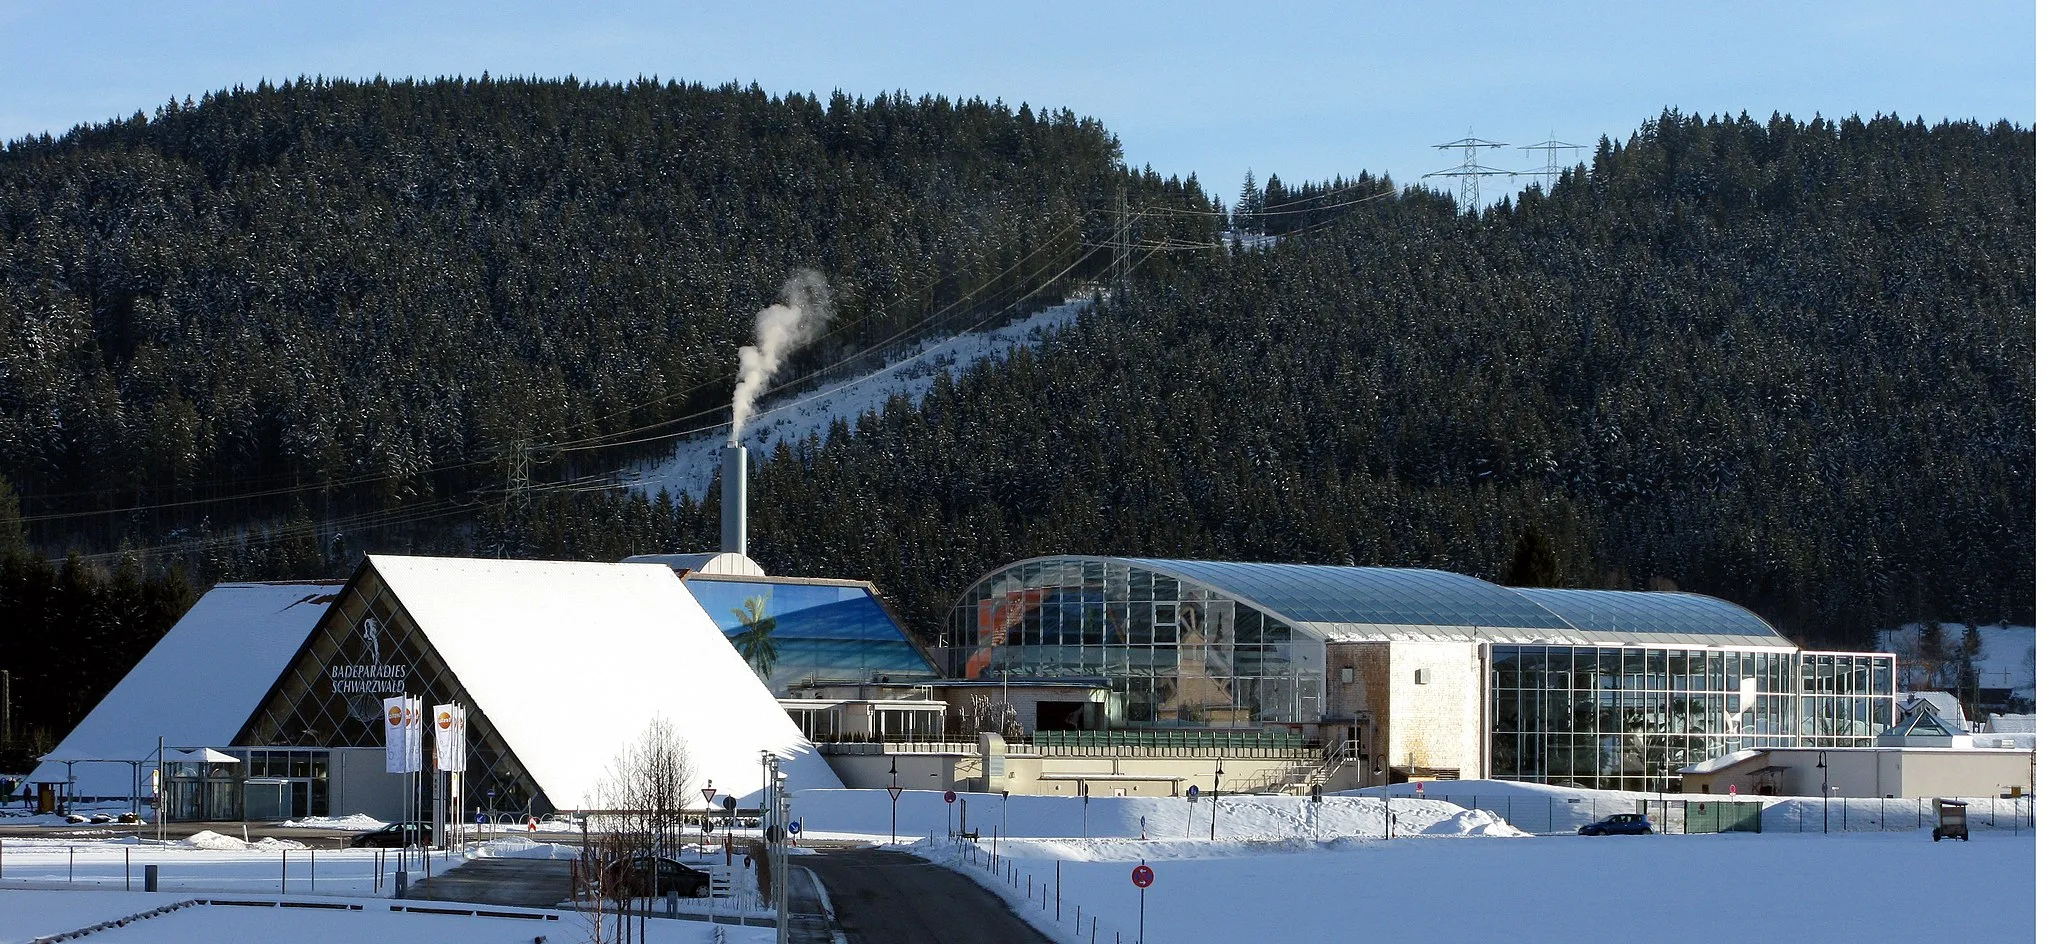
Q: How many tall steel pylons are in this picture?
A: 4